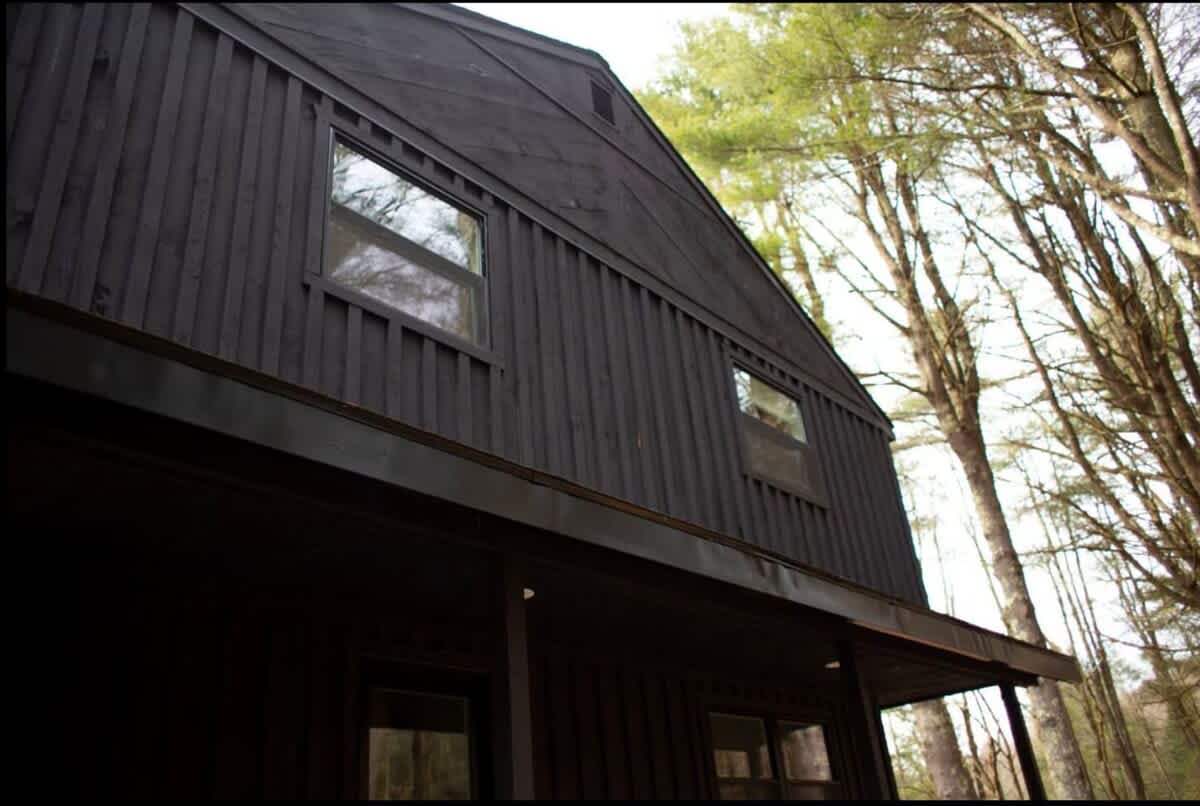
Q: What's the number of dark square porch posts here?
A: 3